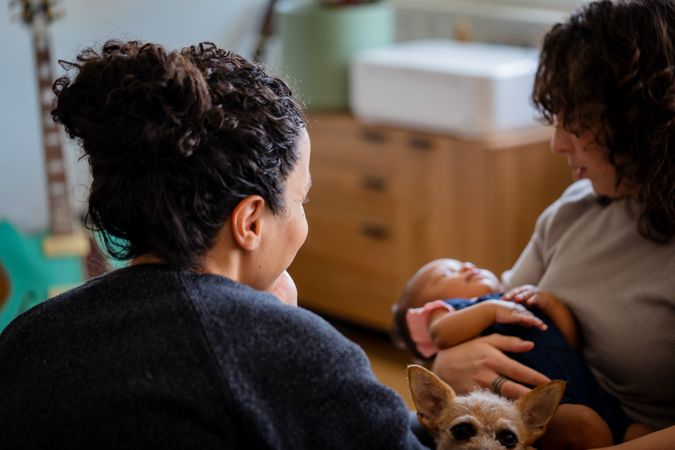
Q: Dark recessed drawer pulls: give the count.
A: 4